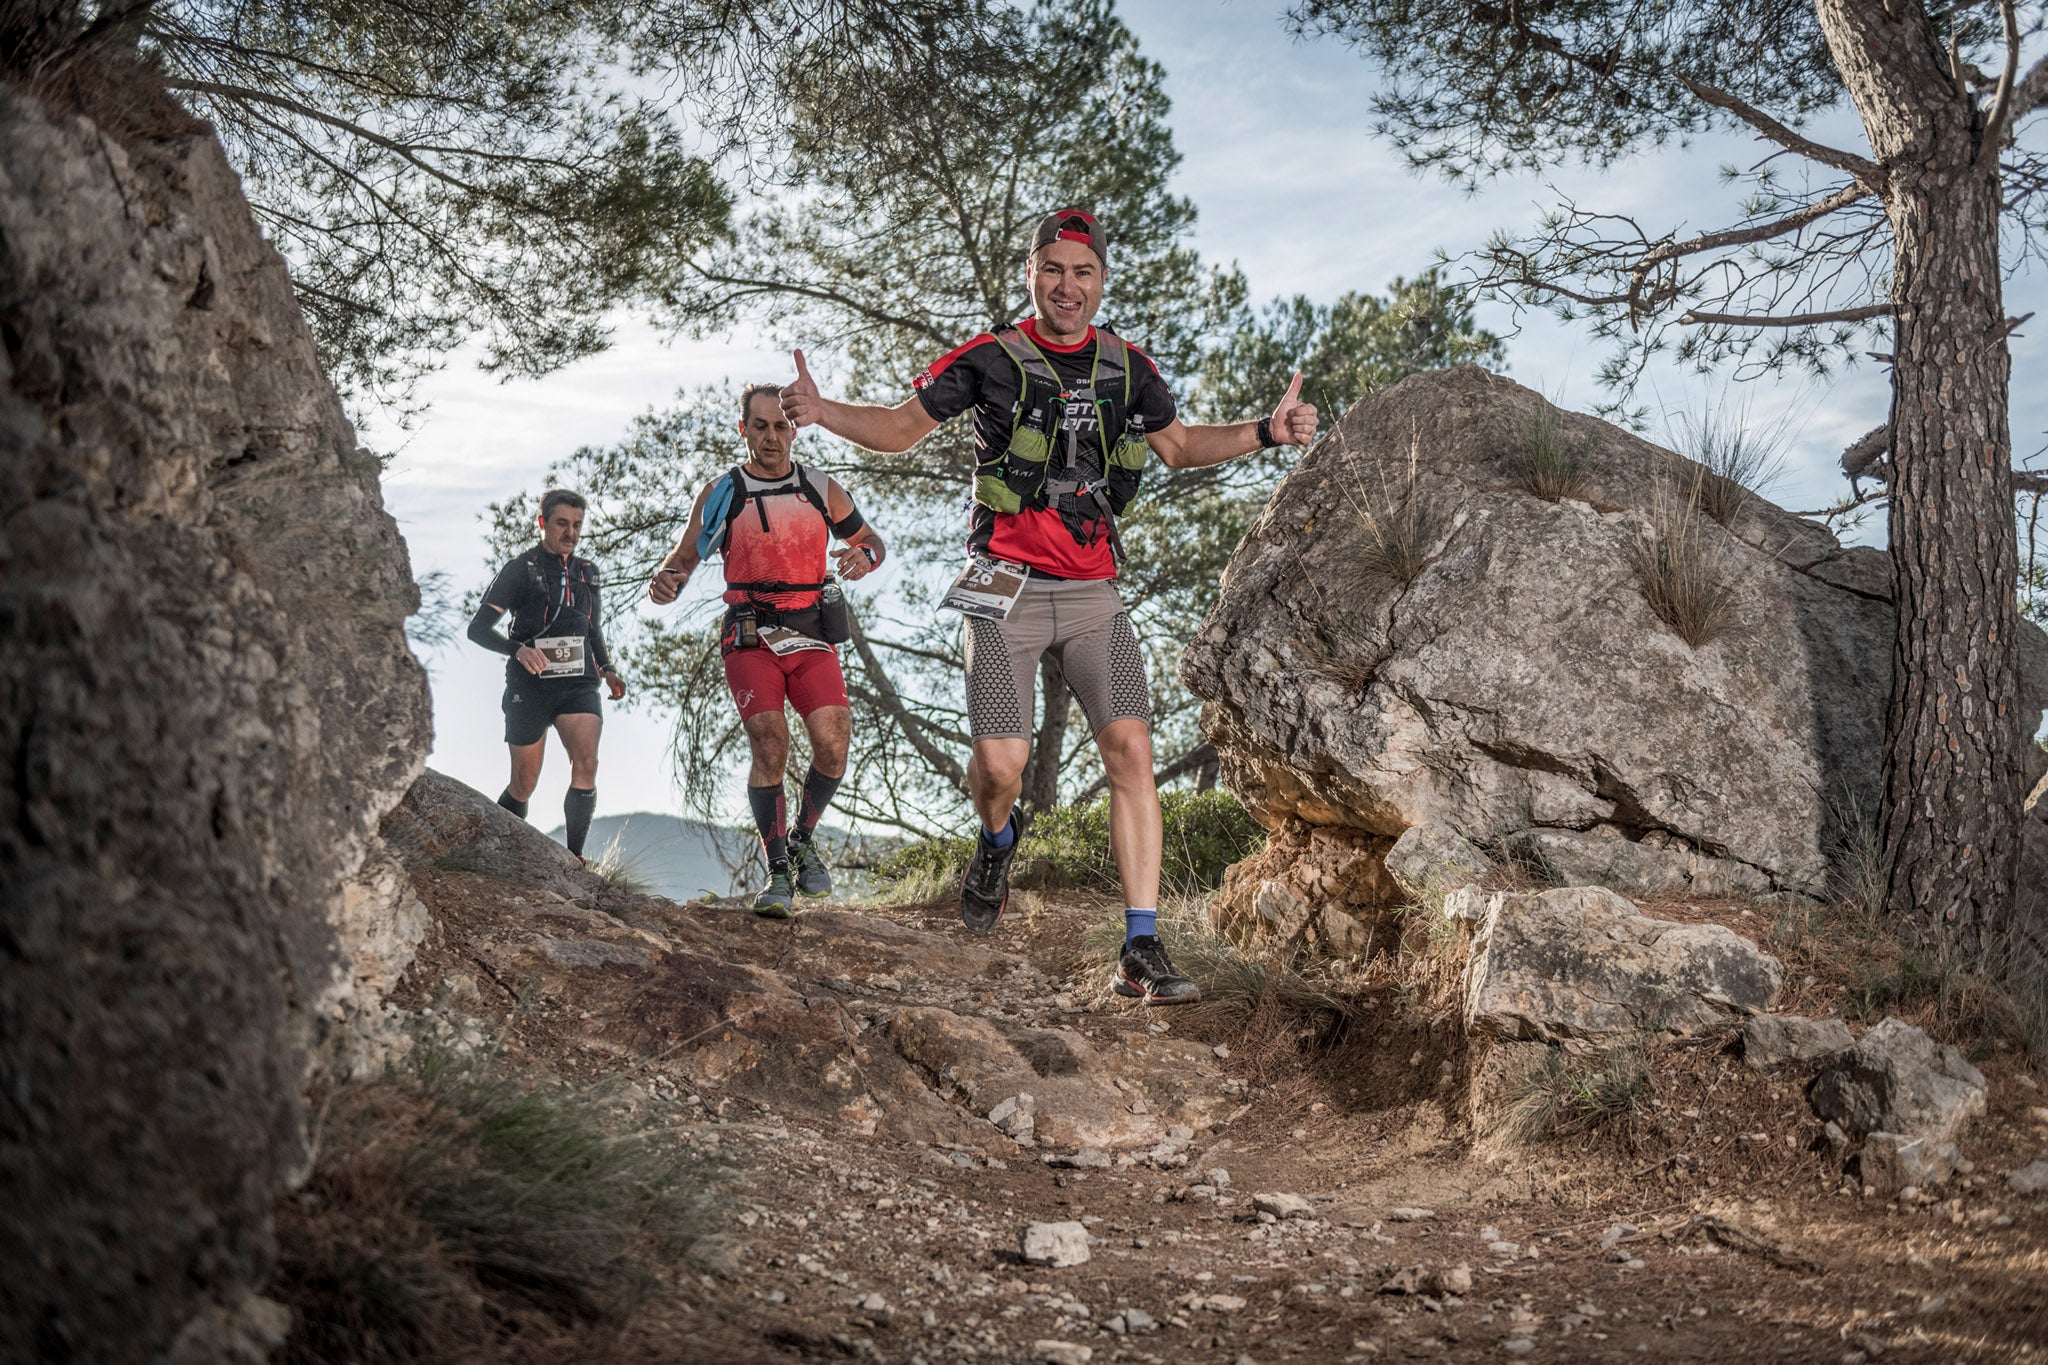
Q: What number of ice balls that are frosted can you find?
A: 0